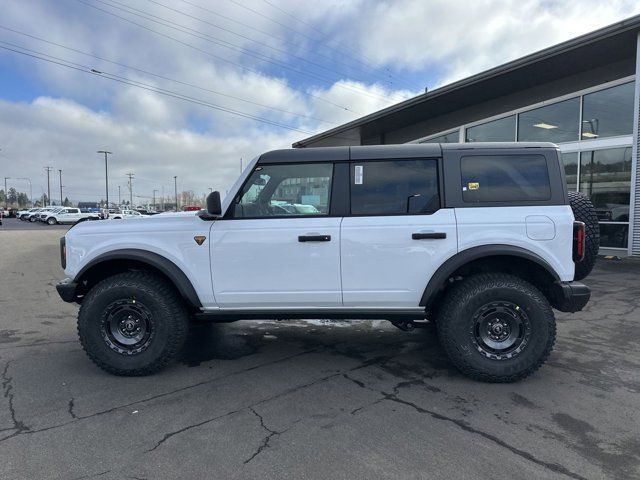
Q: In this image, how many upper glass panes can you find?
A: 4